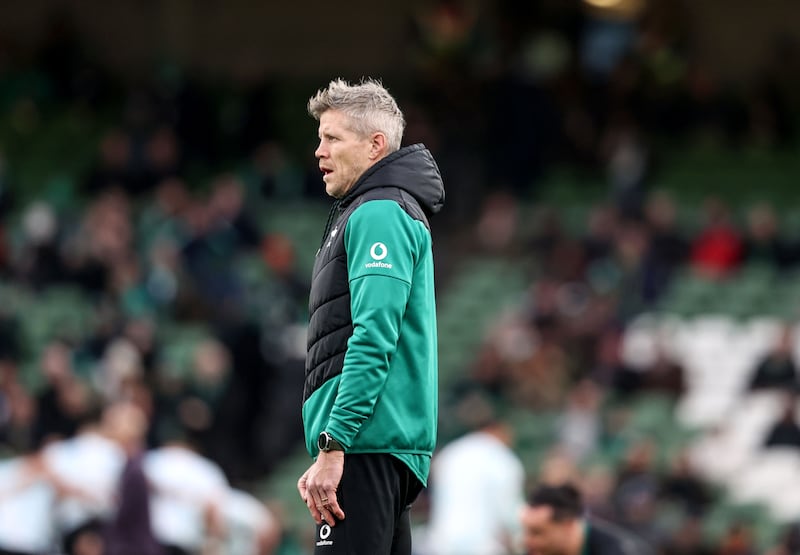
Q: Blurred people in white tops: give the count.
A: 5